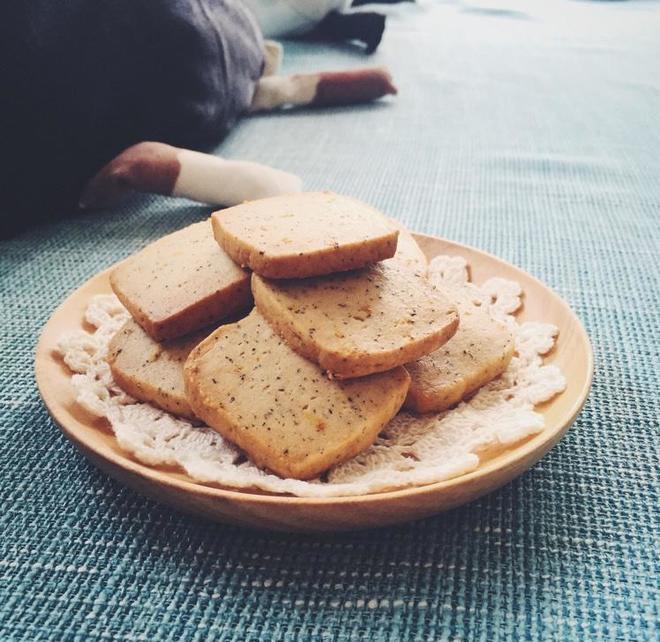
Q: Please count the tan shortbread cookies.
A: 7